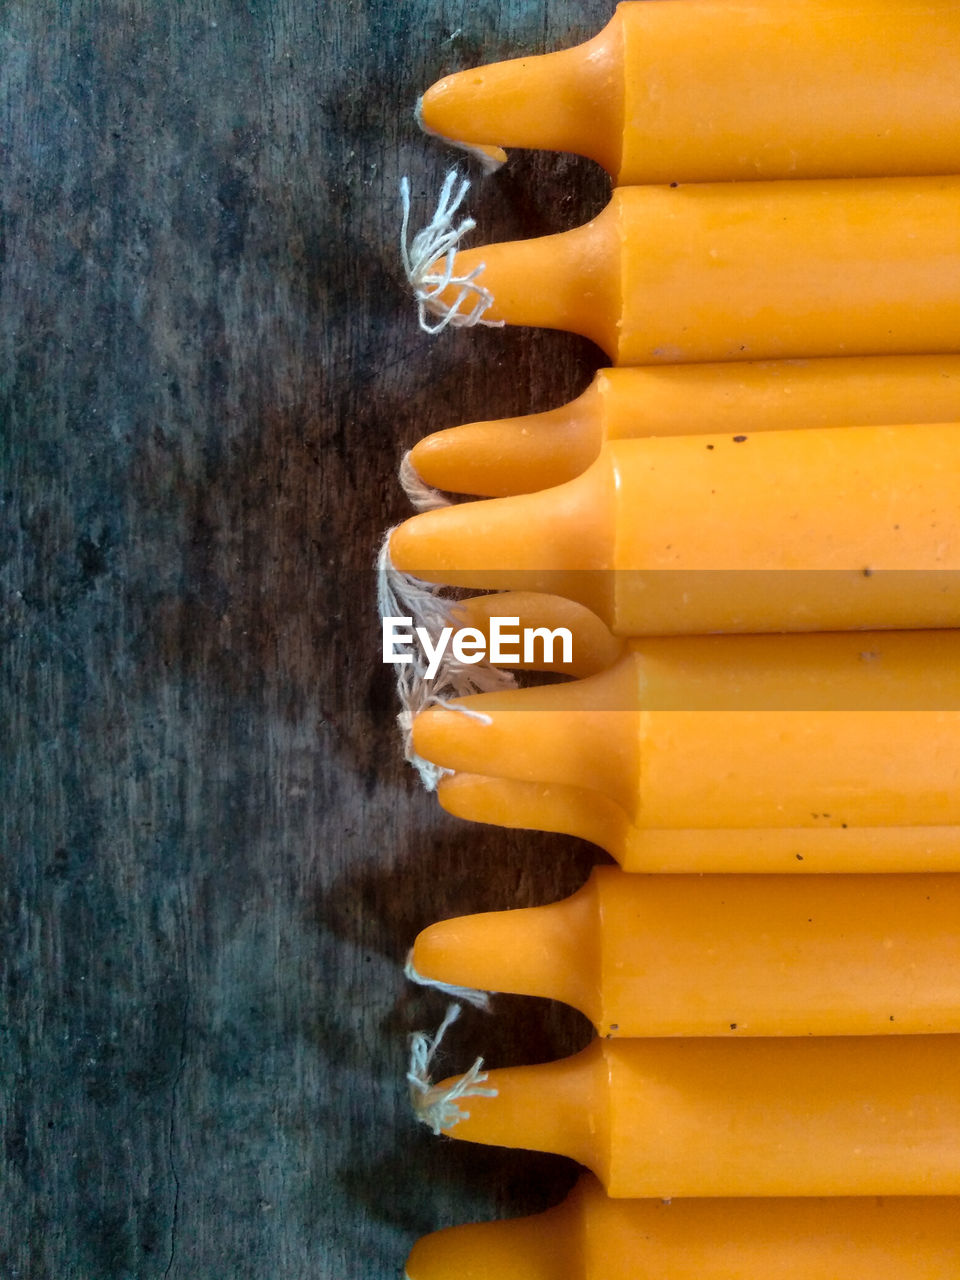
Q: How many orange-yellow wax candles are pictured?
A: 10